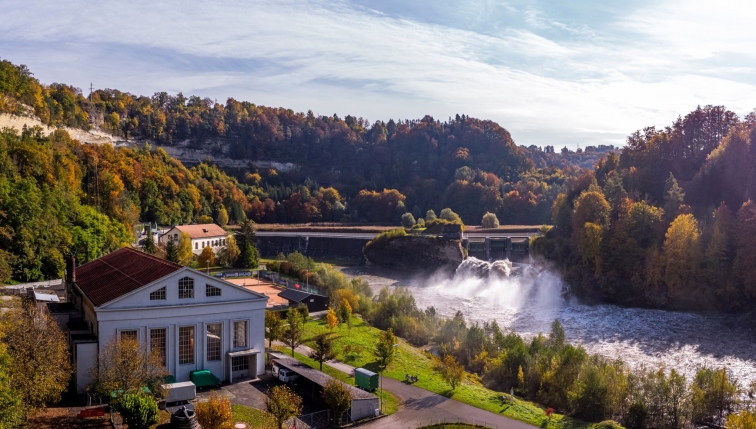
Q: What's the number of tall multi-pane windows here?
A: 5